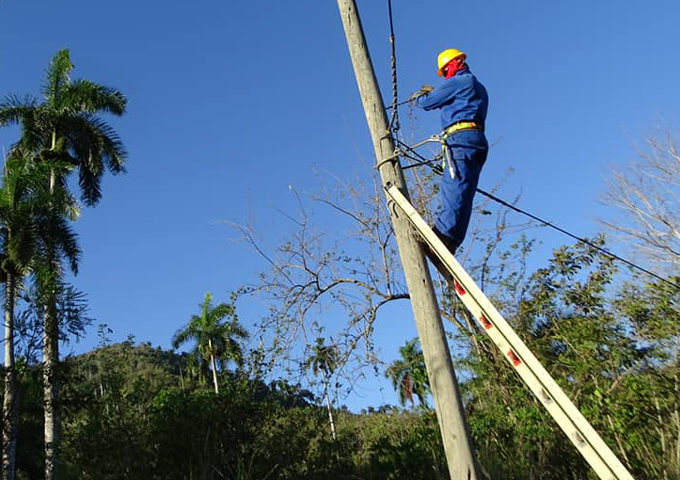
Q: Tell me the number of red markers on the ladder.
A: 3